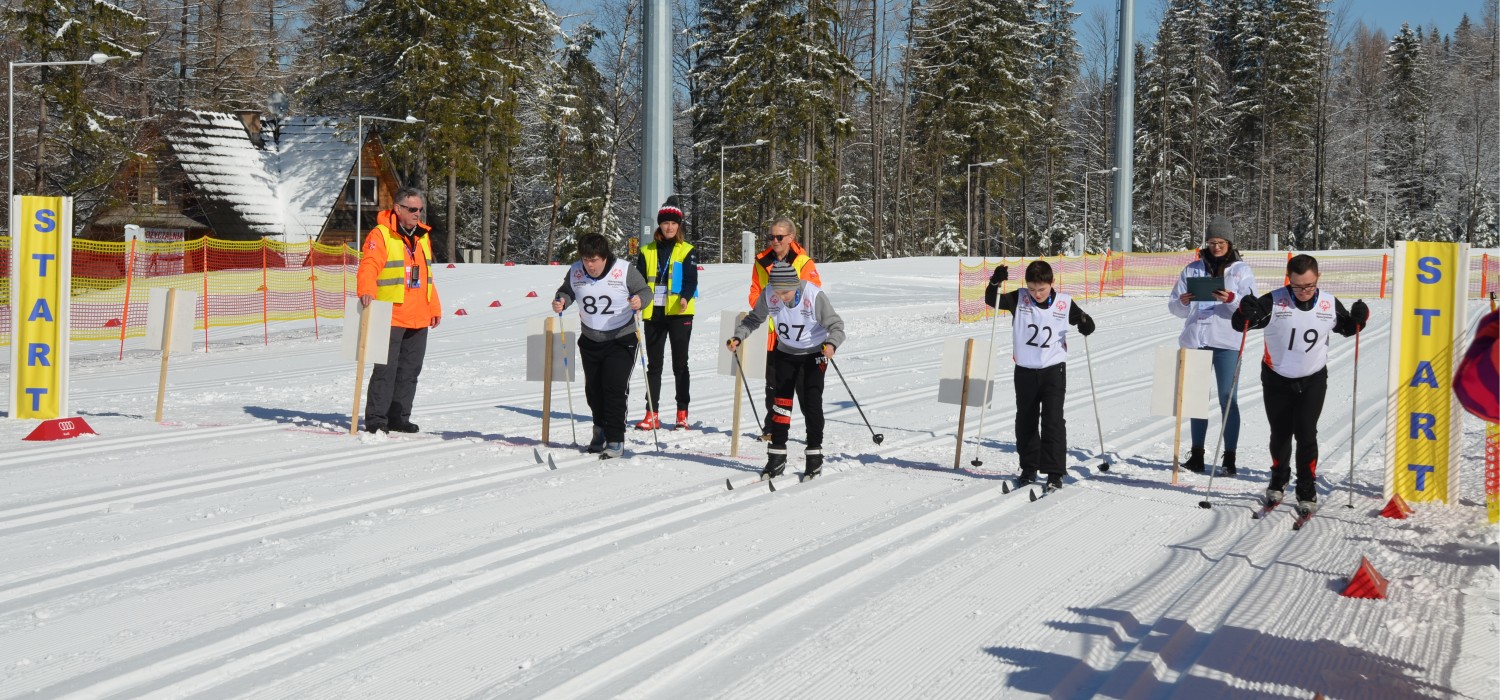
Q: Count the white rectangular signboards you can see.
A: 6